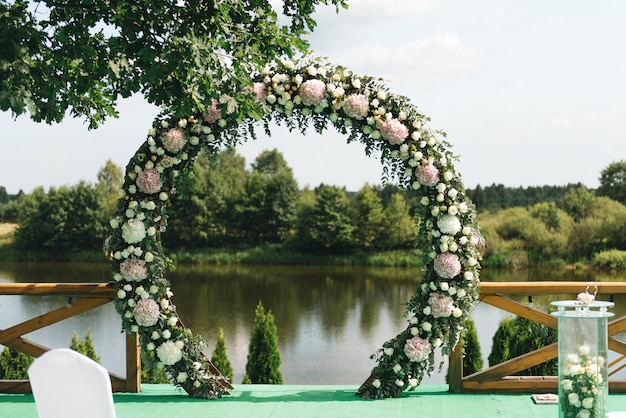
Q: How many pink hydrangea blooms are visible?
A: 13